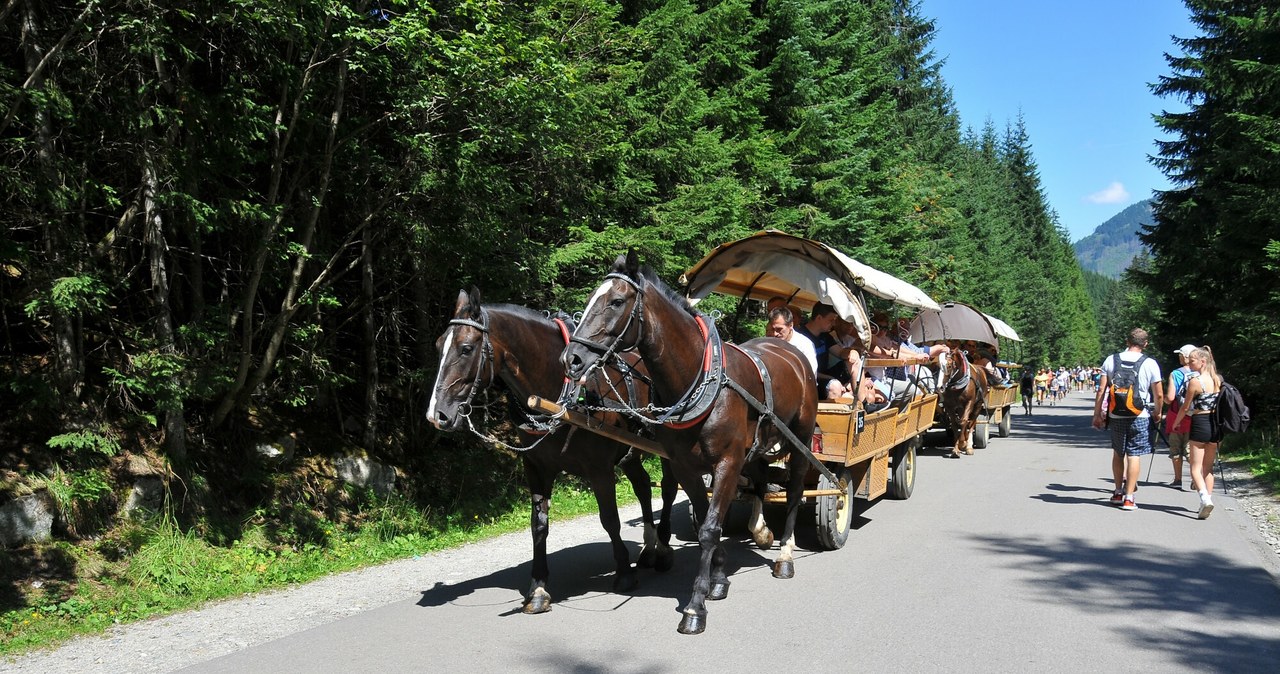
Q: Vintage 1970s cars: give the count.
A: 0